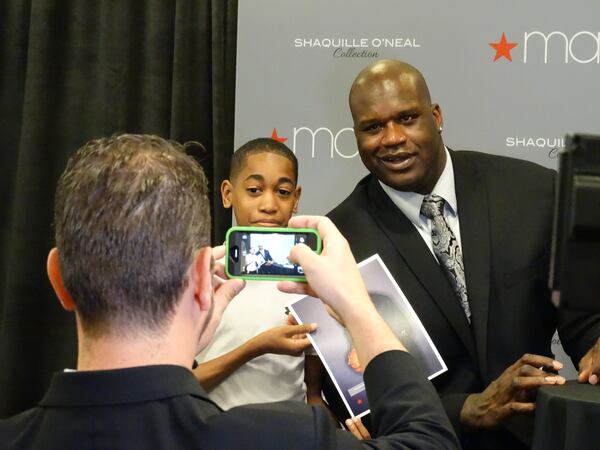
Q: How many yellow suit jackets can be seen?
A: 0